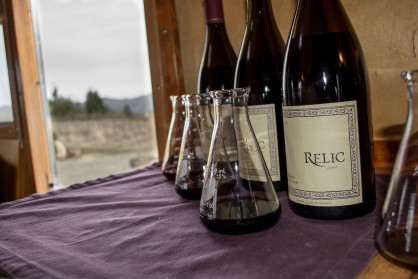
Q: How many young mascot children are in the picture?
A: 0